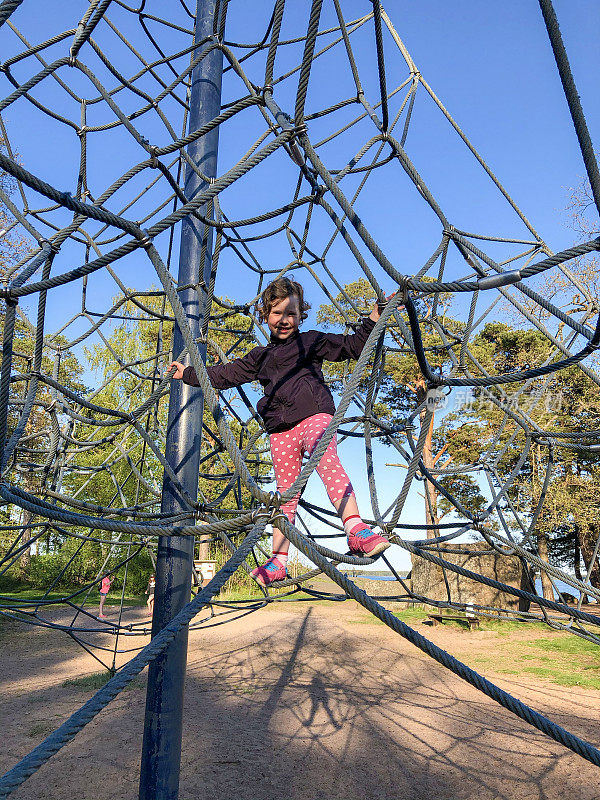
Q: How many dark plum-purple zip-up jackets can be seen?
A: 1